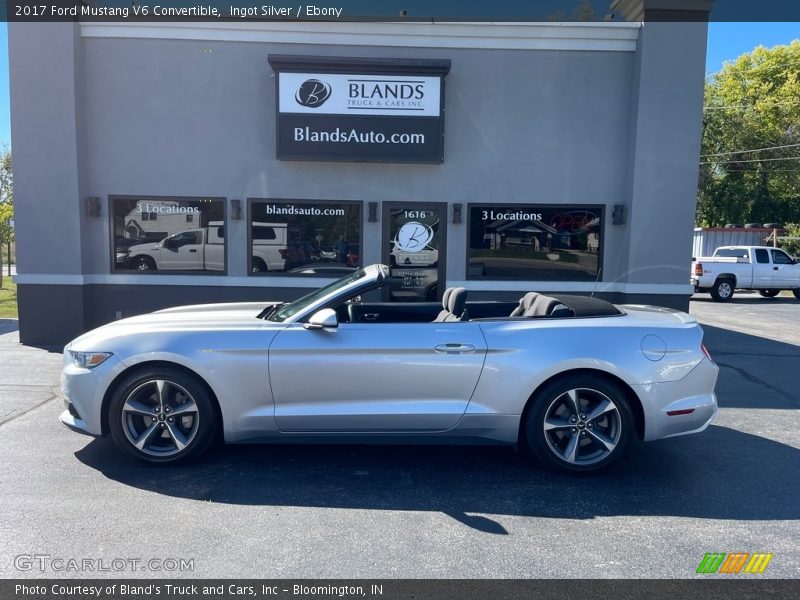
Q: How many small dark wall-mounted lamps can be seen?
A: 5